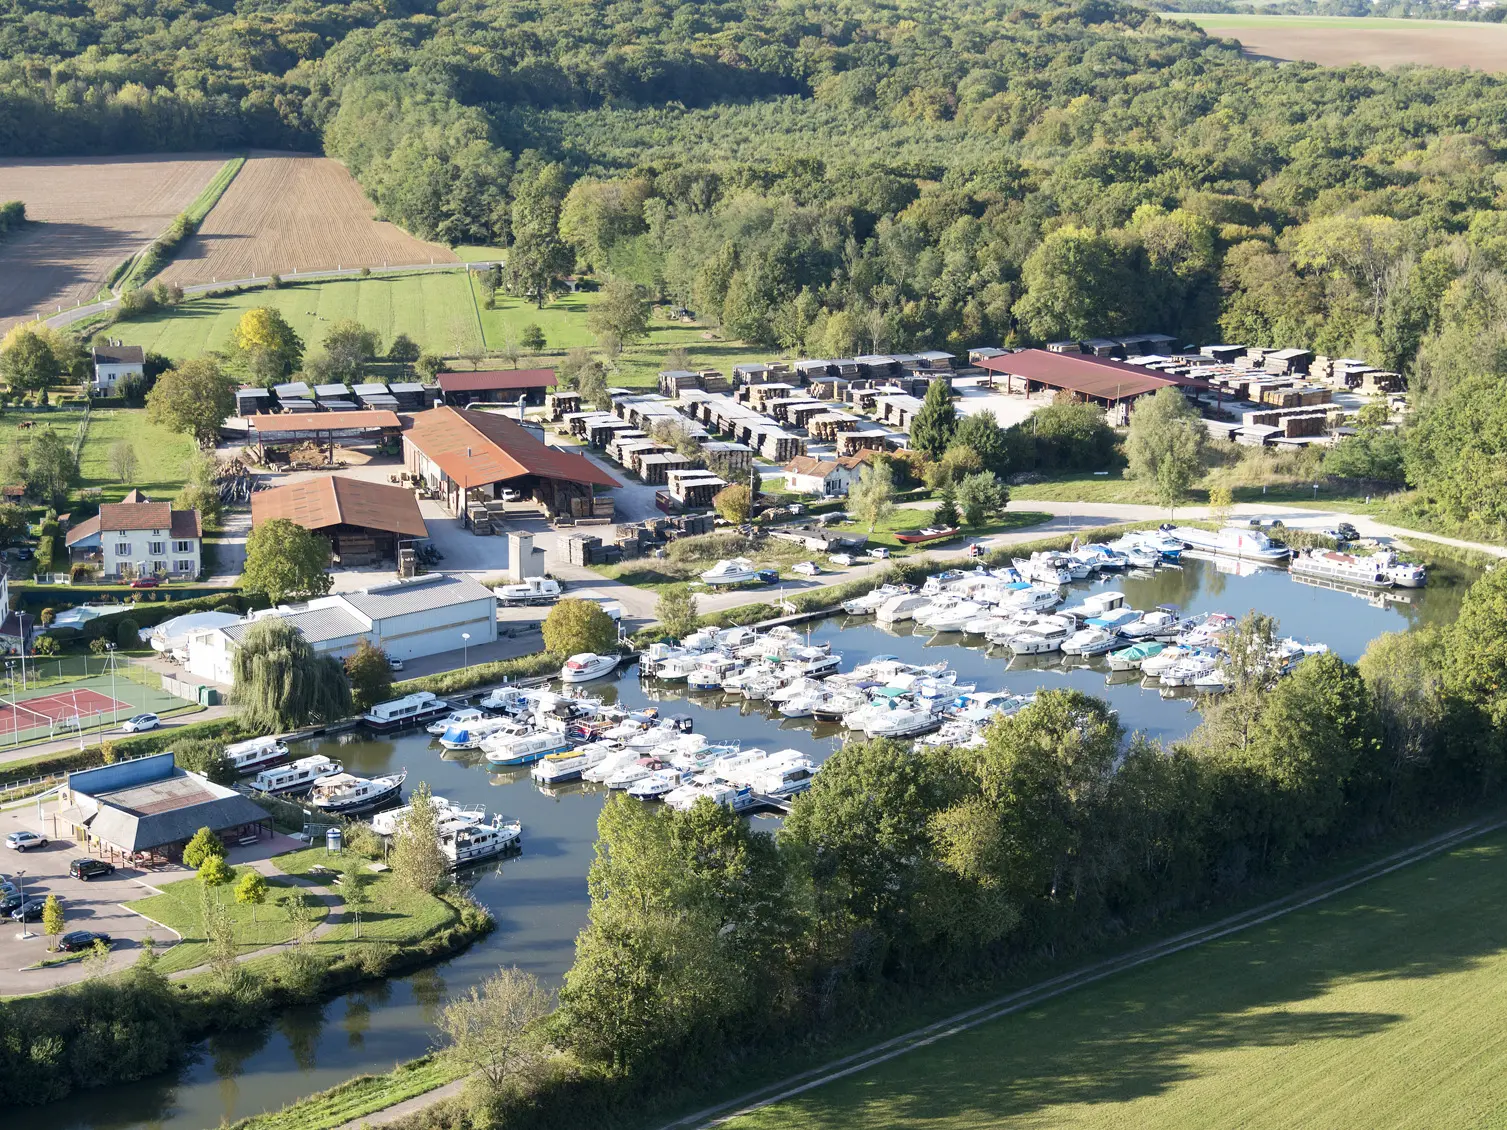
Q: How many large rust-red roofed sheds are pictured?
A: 5